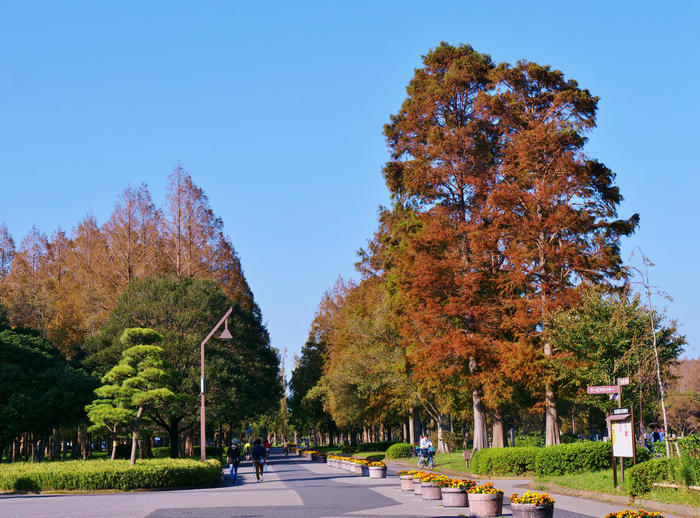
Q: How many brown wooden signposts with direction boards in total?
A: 1